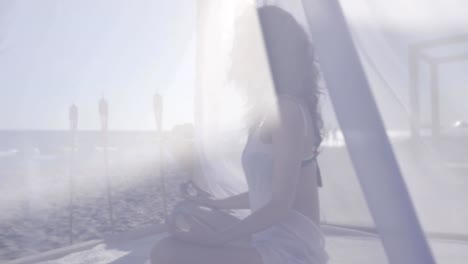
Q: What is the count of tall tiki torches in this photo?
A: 3